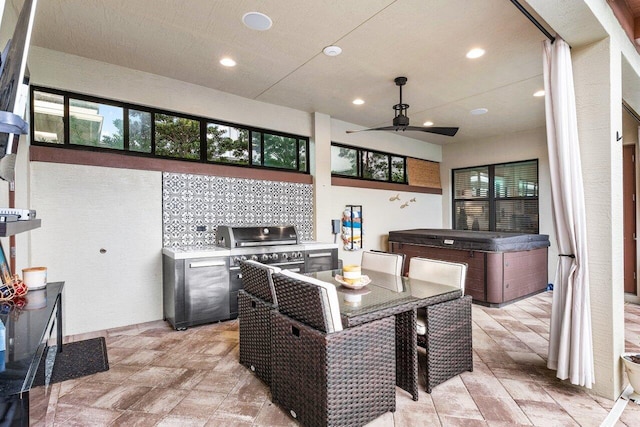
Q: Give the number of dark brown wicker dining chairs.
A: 4